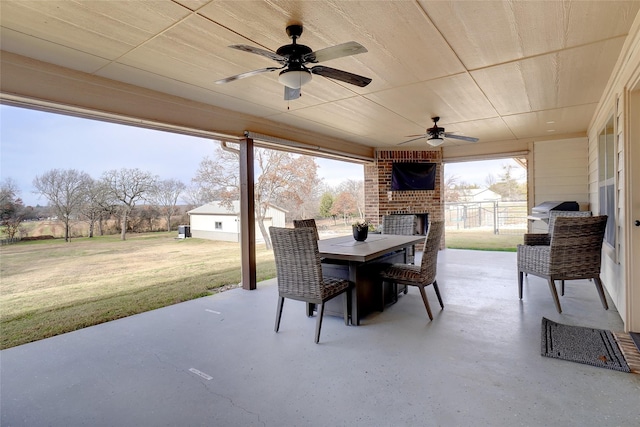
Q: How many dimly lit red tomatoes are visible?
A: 0